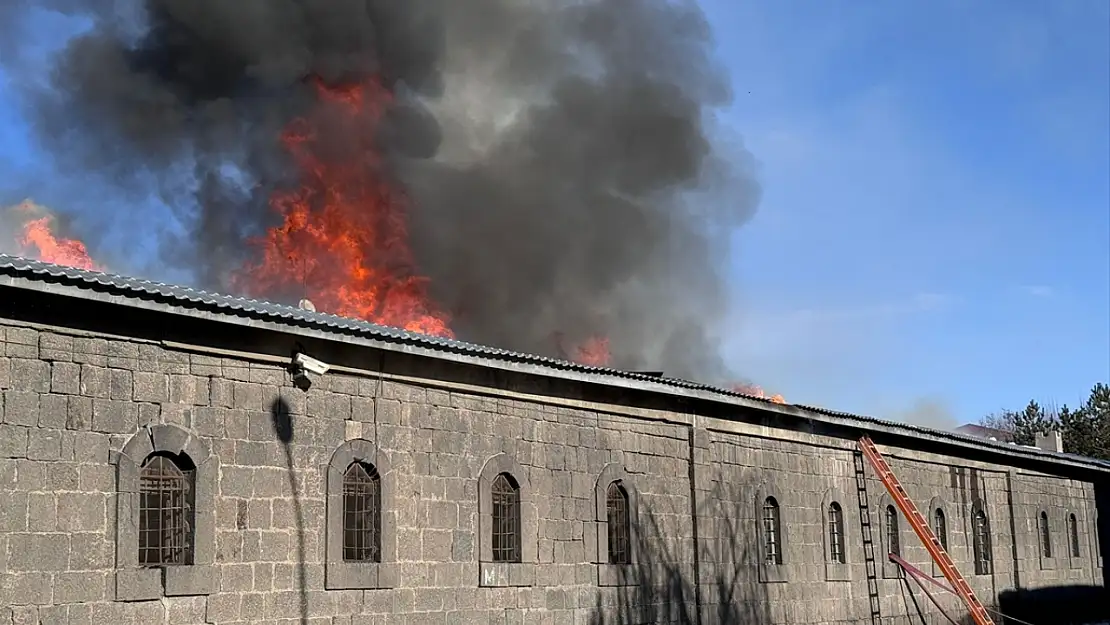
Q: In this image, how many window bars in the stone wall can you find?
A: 11